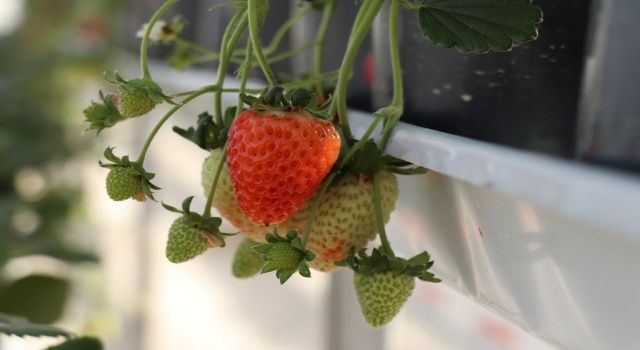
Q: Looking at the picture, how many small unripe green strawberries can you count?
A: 7